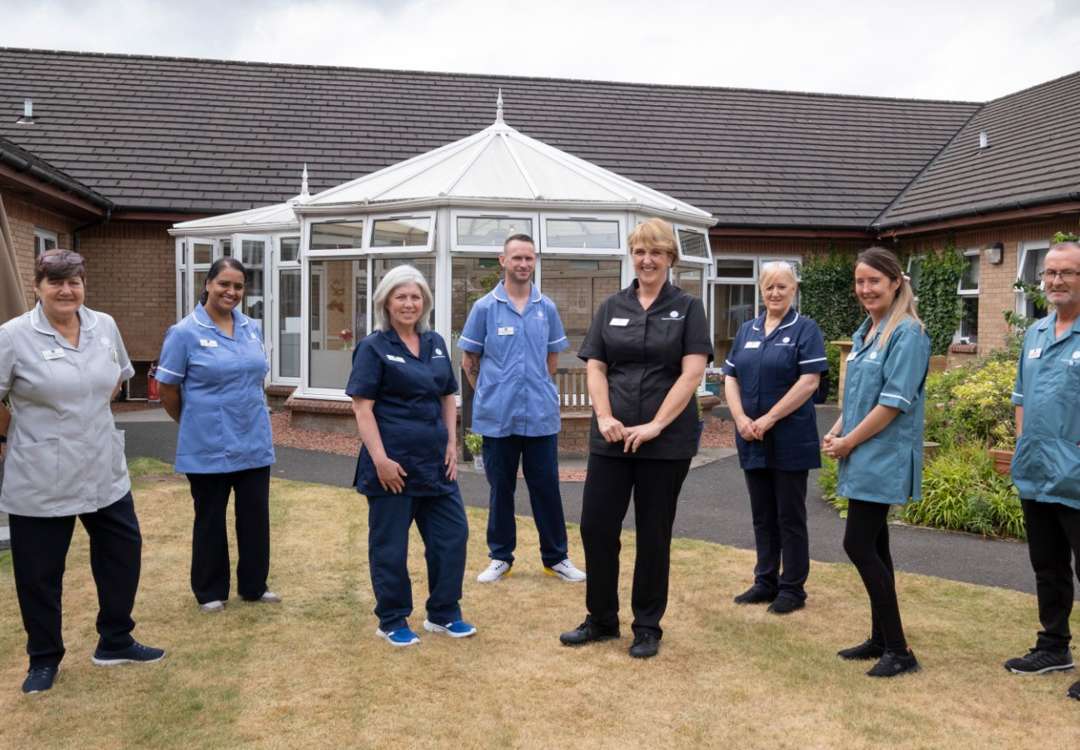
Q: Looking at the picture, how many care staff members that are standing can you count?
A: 8